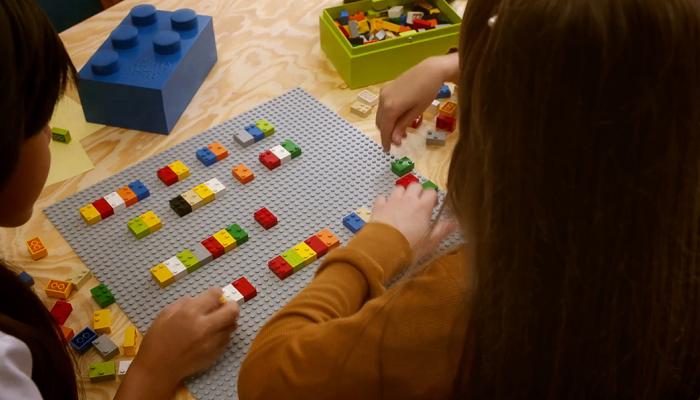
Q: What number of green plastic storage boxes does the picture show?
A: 1